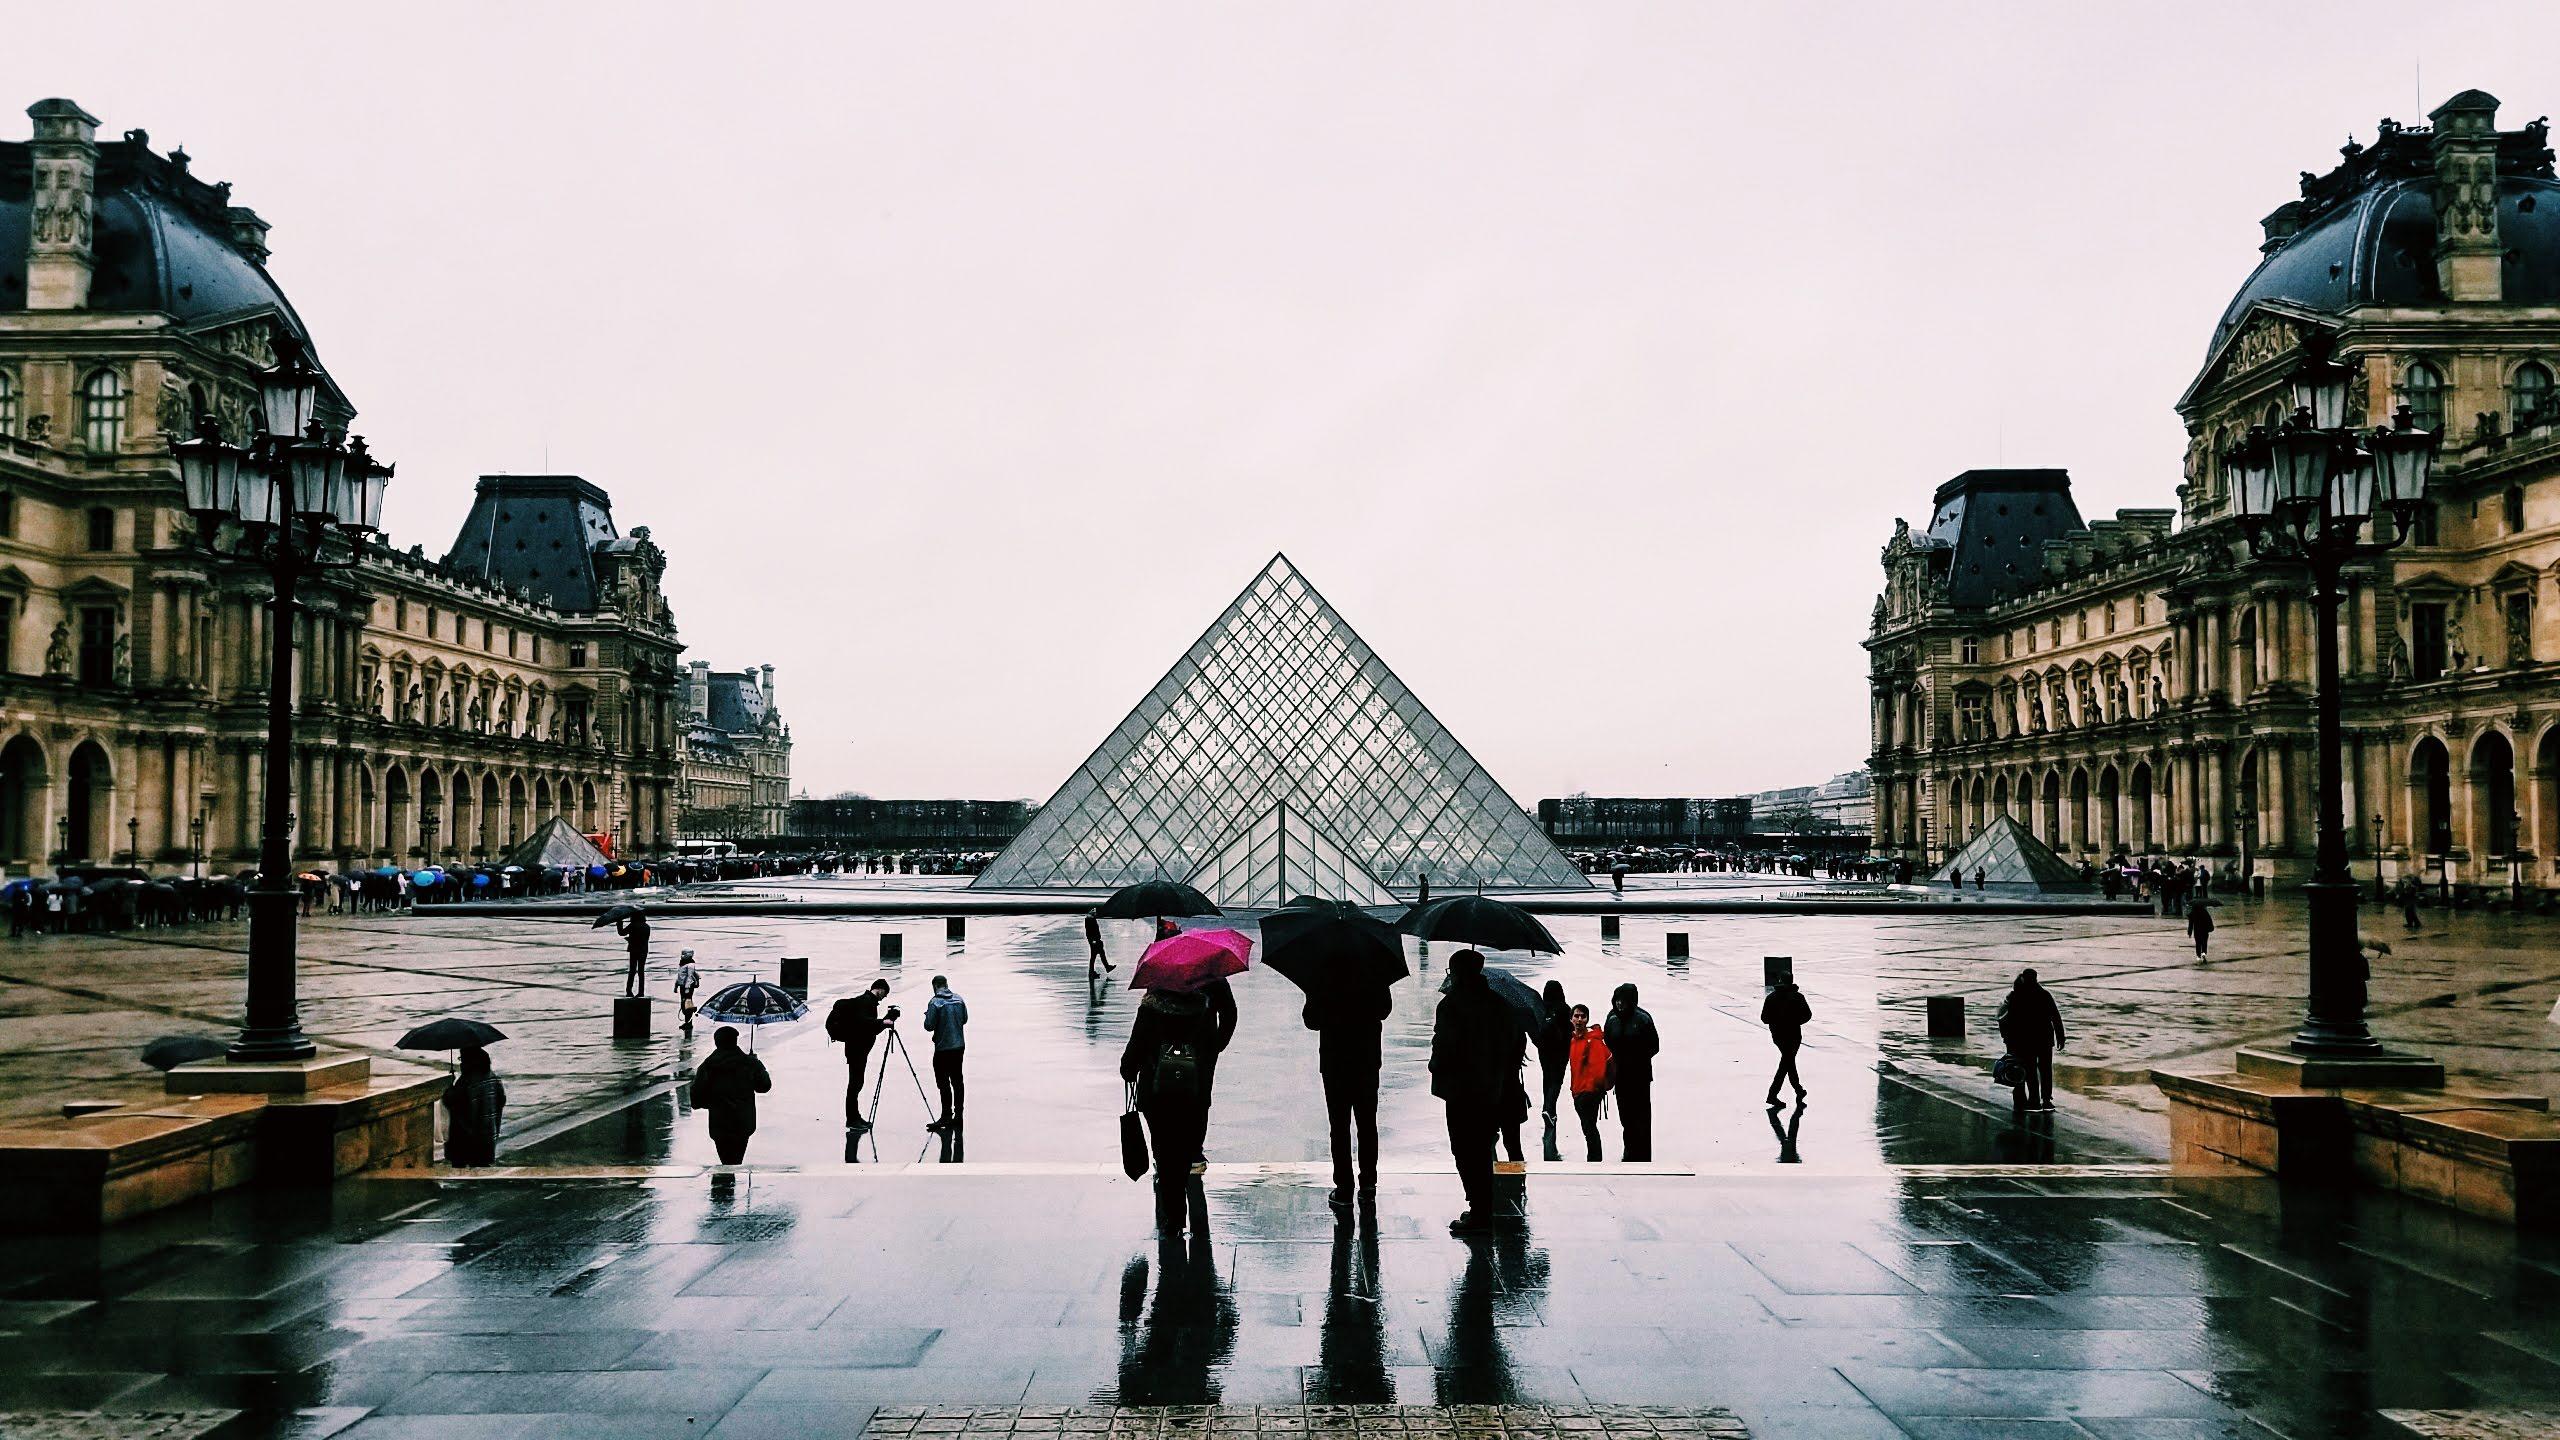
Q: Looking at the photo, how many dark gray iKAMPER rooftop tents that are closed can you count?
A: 0